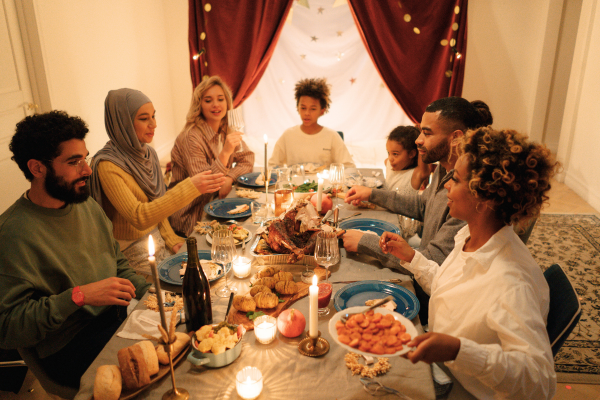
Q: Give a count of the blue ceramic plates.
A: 5